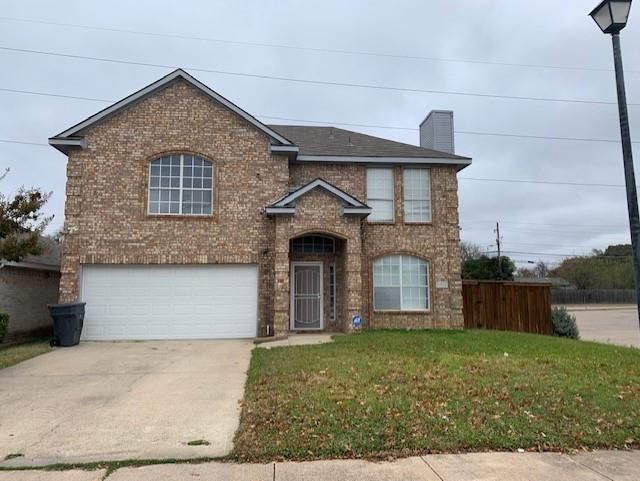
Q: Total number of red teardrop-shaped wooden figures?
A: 0